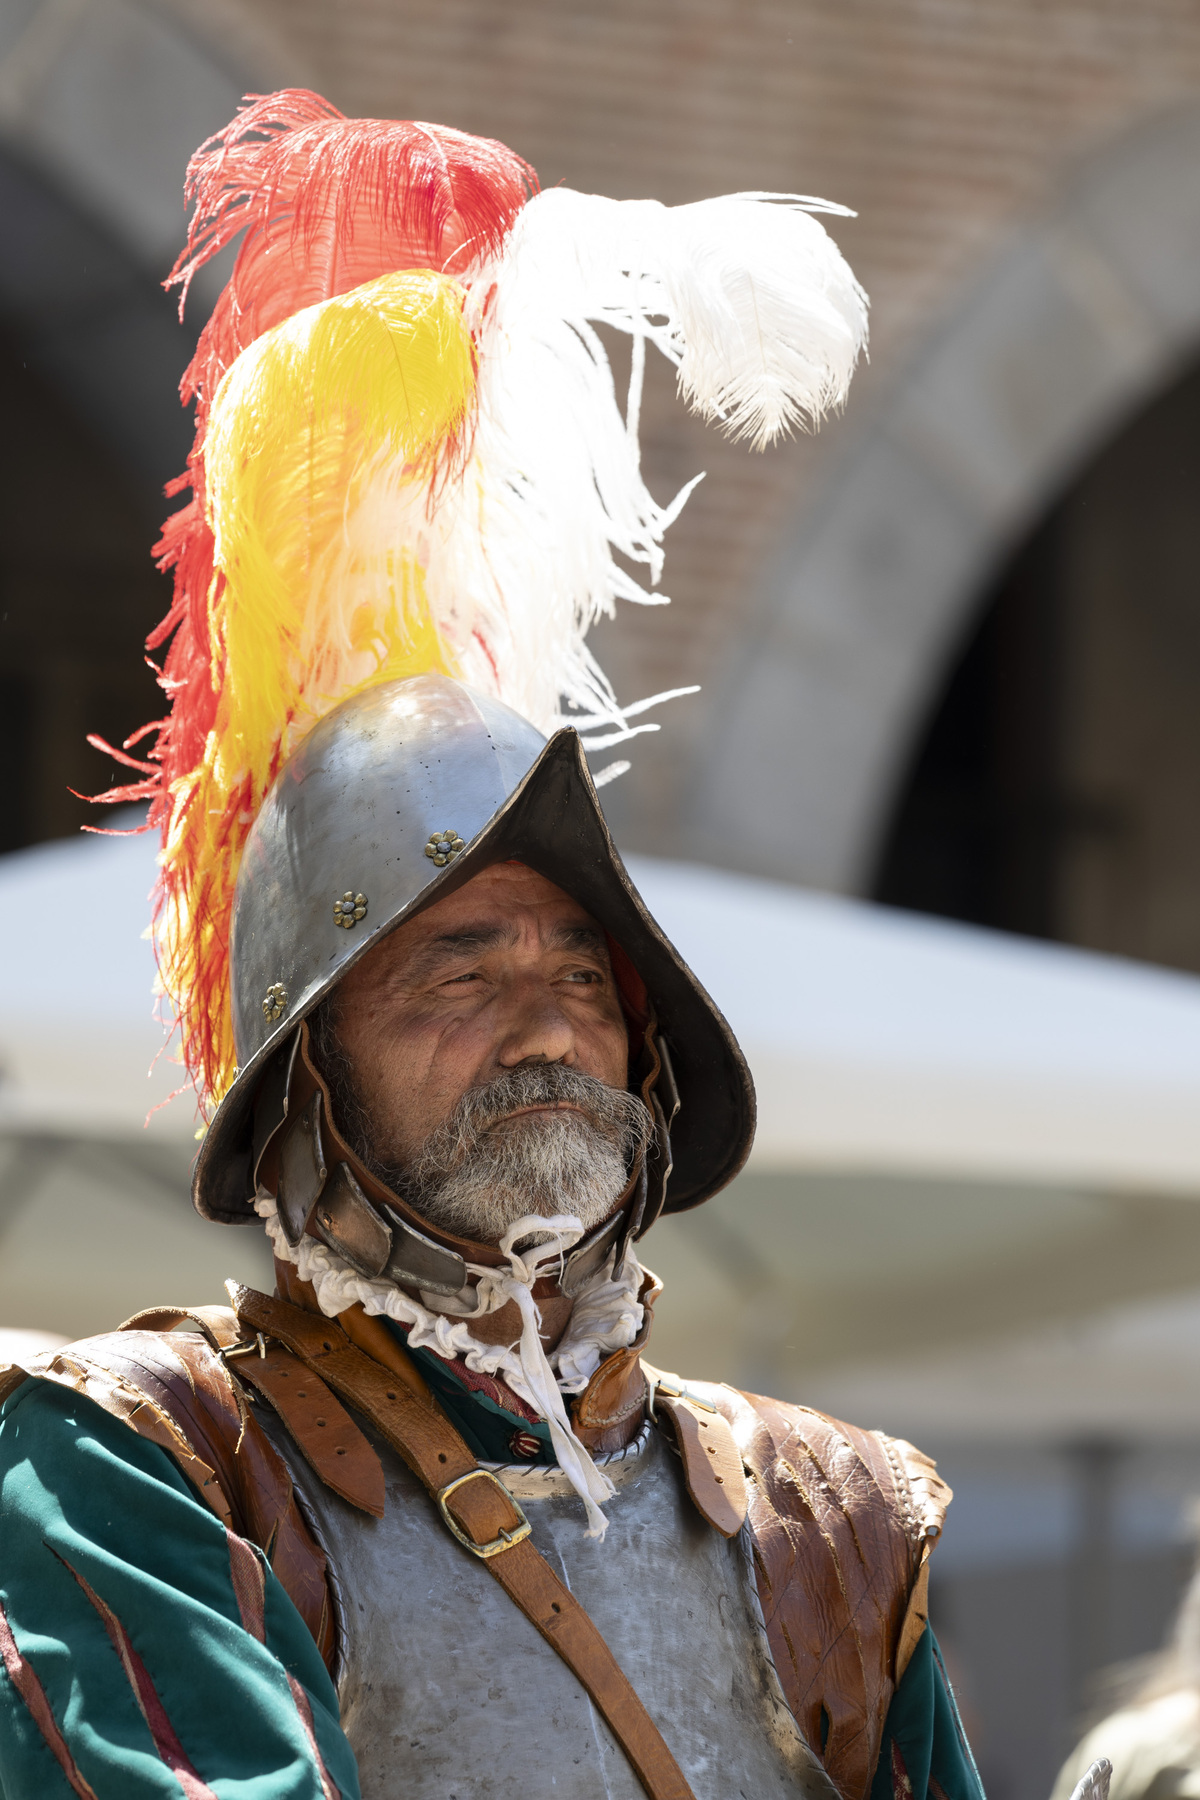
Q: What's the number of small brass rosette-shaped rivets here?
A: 3